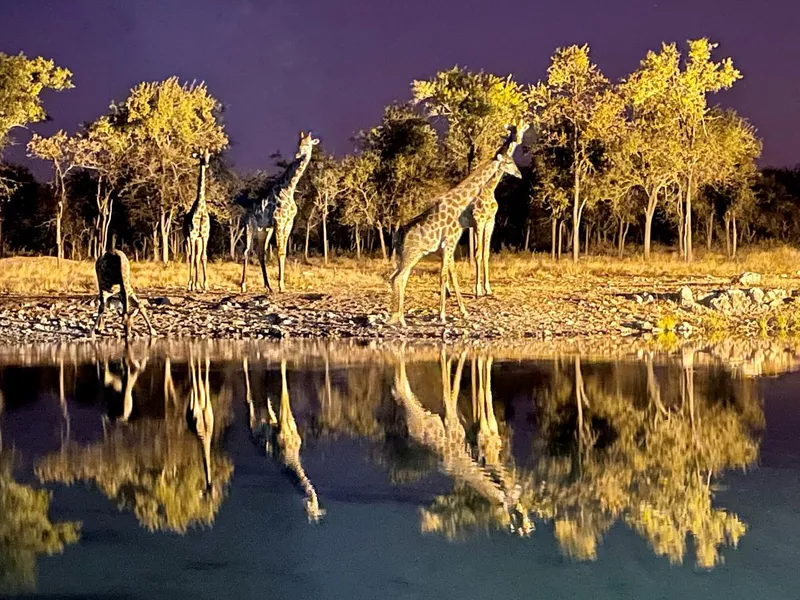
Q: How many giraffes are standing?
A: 4